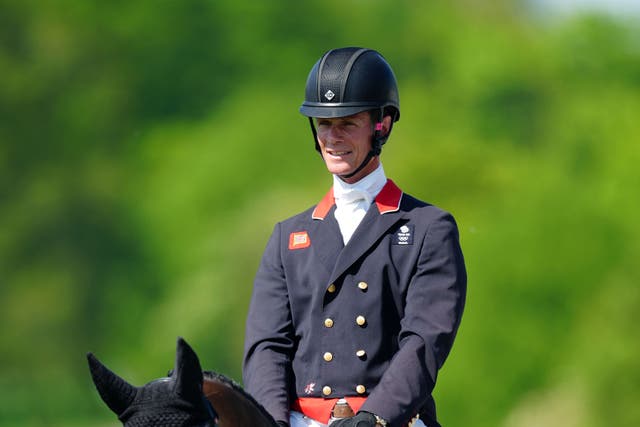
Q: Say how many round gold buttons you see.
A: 8